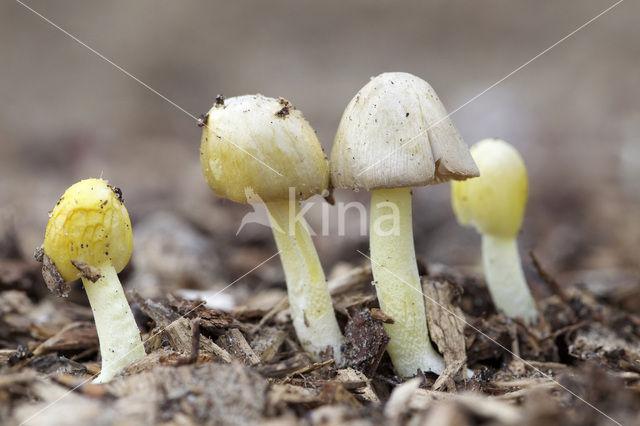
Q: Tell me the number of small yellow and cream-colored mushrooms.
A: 4